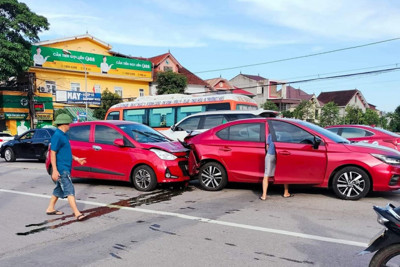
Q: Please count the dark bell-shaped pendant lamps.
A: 0